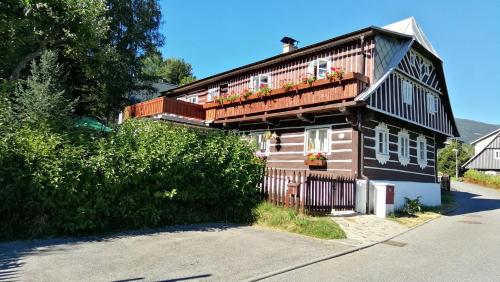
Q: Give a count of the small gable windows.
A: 2